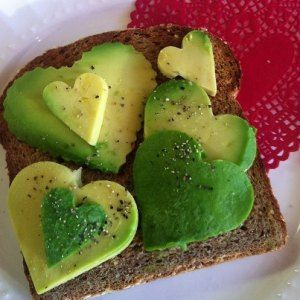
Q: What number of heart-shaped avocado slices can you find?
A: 7